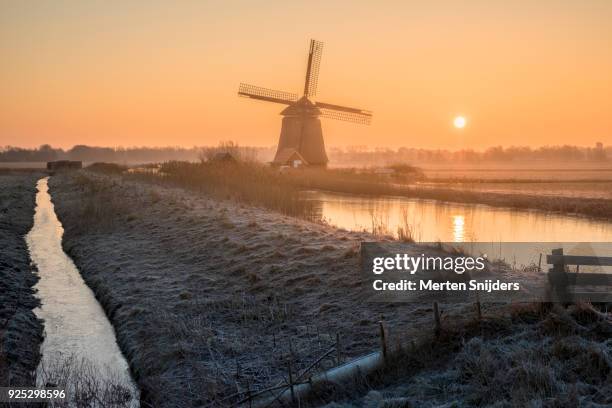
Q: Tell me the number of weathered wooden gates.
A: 1